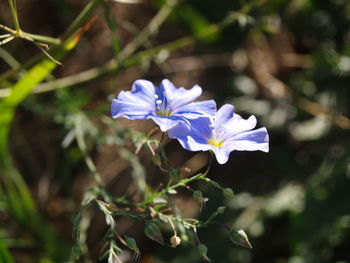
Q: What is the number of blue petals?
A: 10